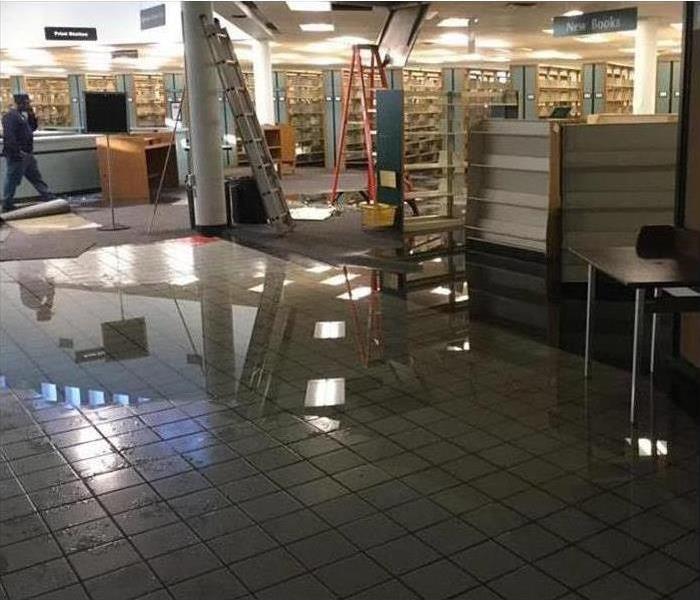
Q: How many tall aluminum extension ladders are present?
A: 1